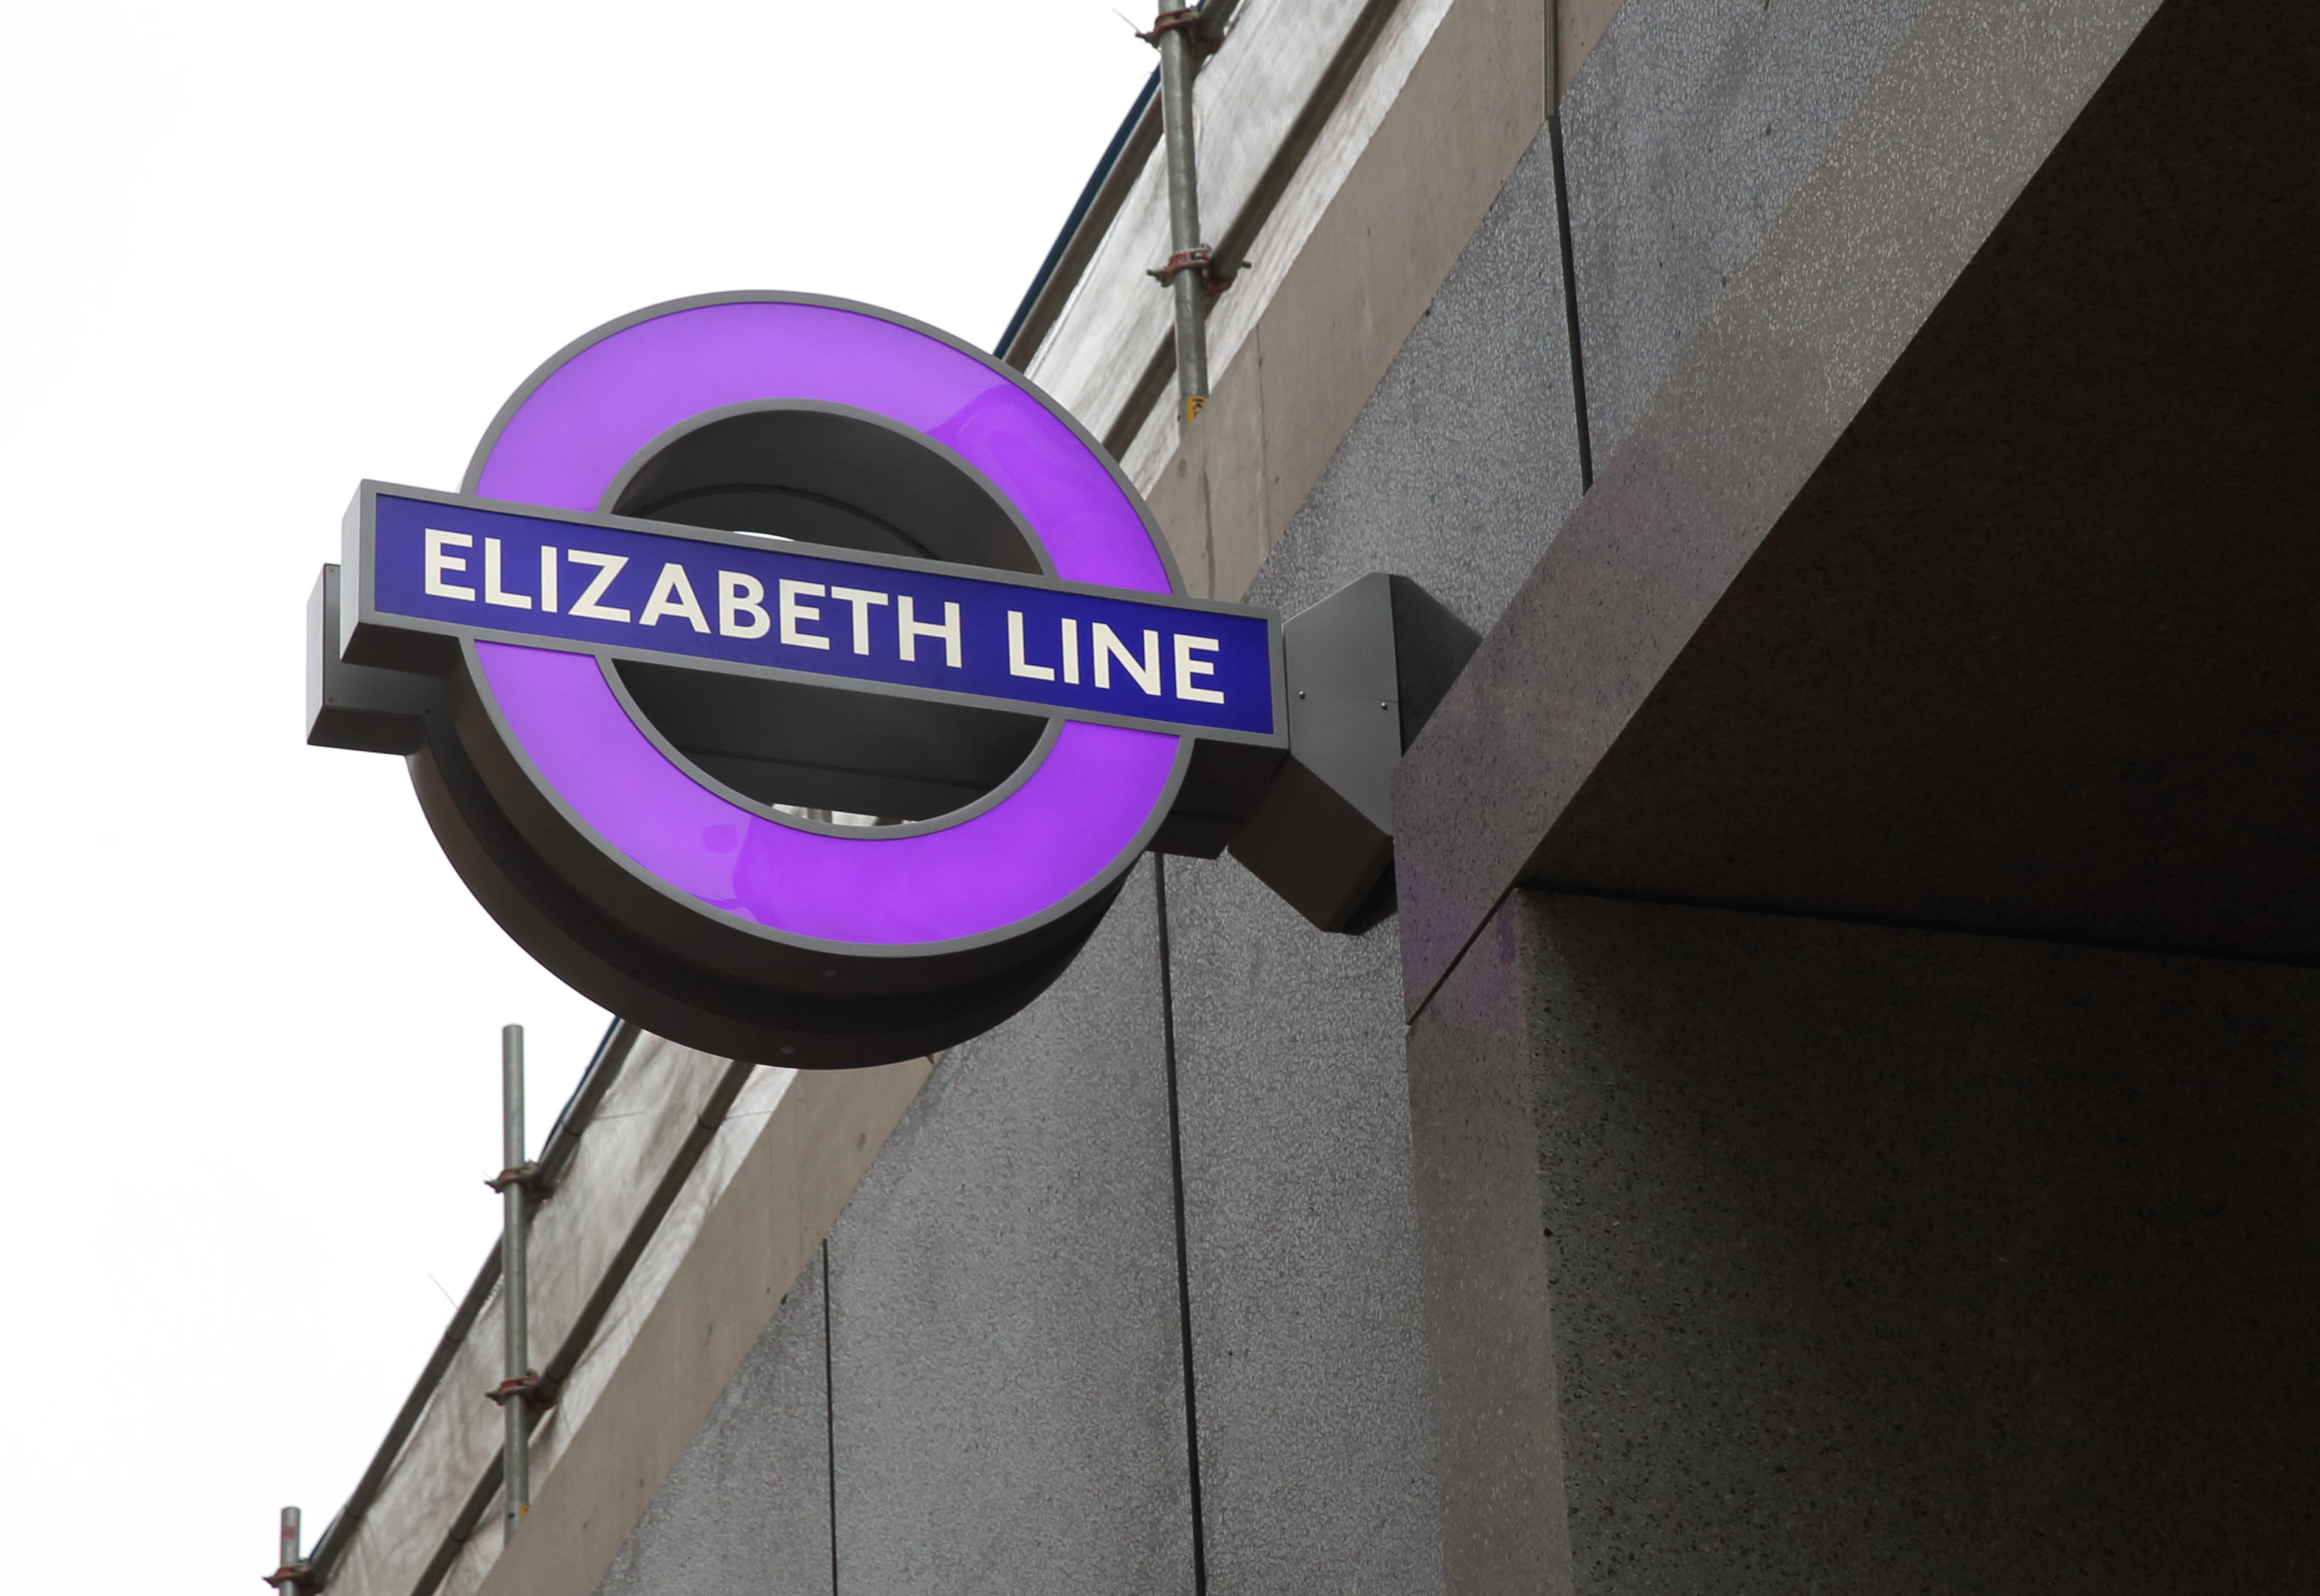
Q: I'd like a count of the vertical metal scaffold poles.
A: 3